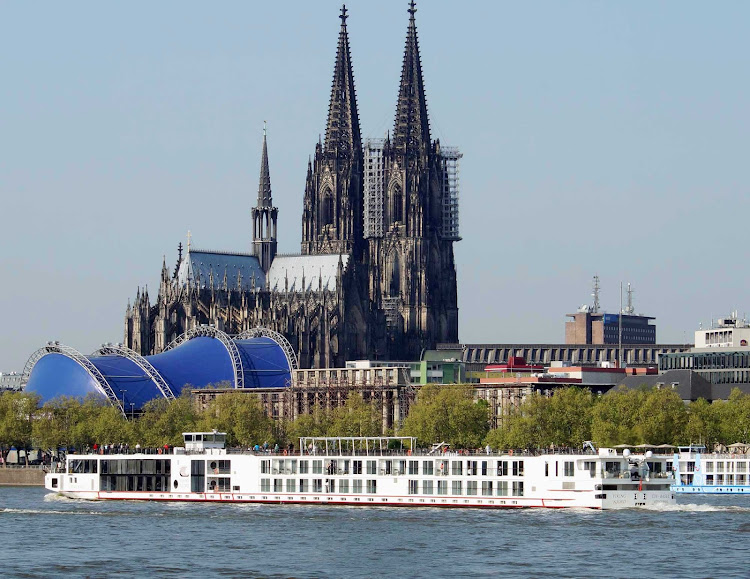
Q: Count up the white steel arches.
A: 4